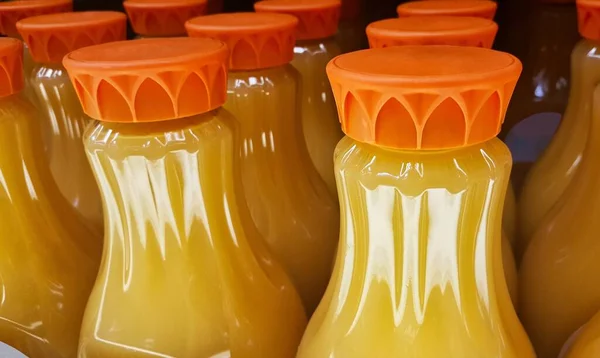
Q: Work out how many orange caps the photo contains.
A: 11